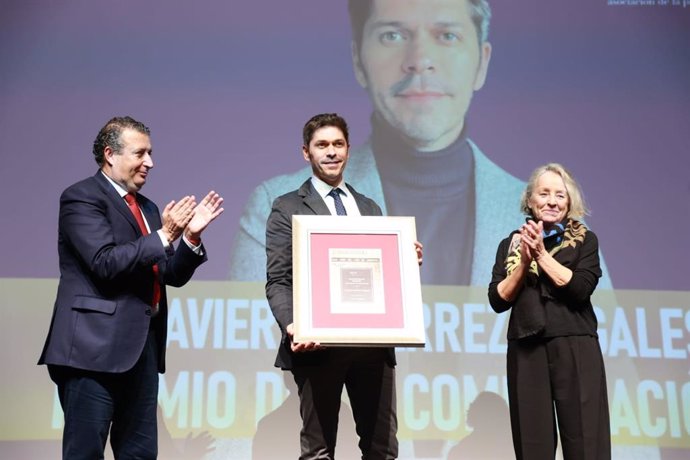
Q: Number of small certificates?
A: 1